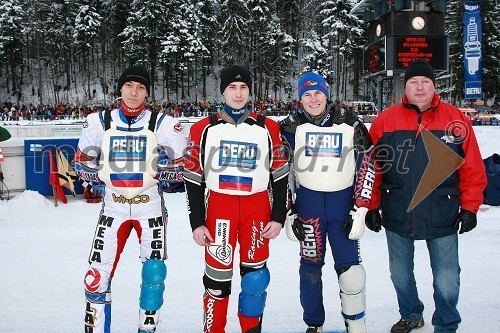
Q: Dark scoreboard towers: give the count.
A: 1